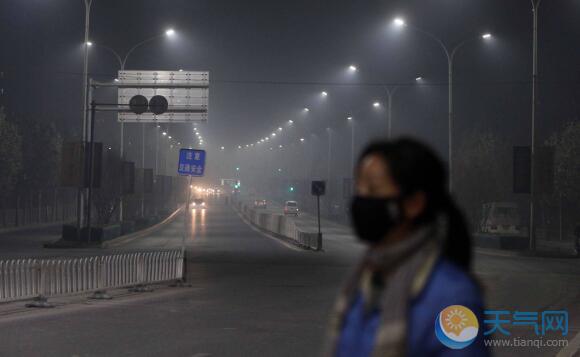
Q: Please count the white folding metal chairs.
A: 0